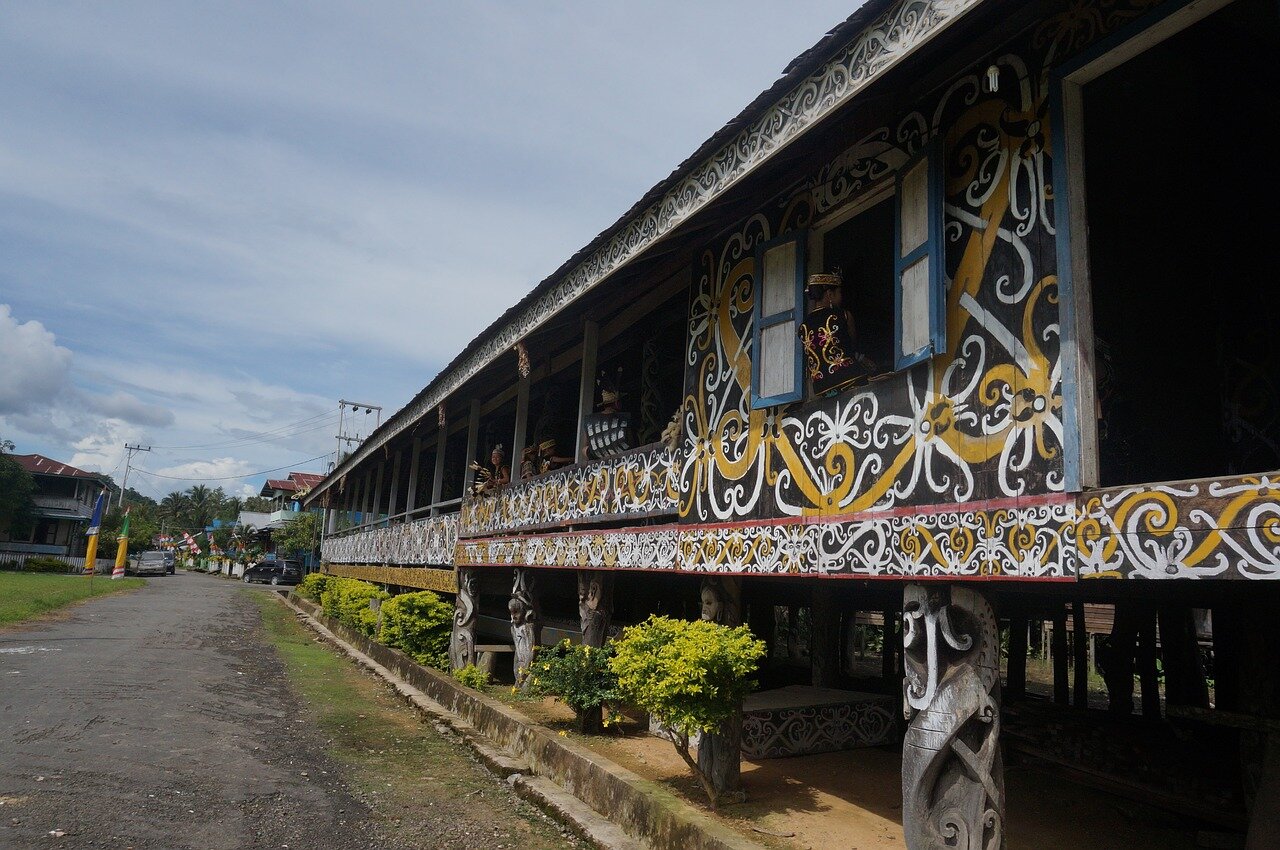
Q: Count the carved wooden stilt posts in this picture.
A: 5